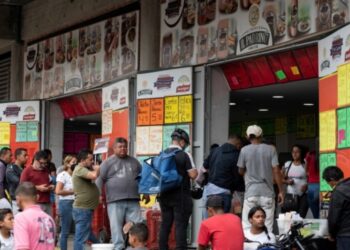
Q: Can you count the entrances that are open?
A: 2